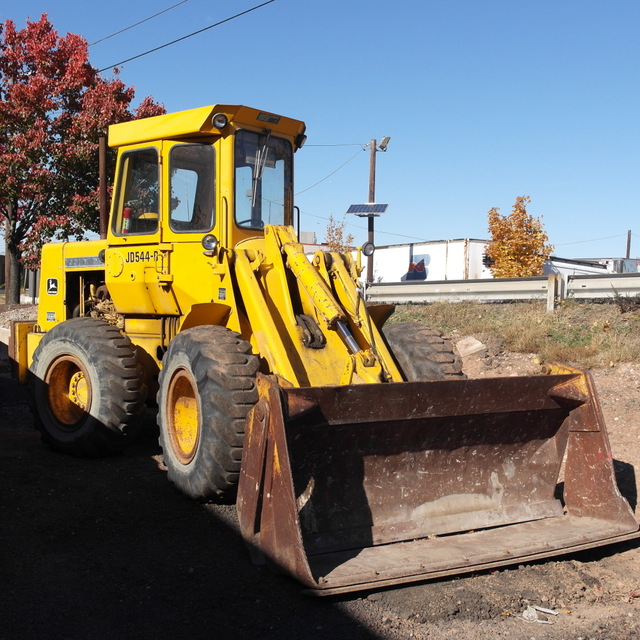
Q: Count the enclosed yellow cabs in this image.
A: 1